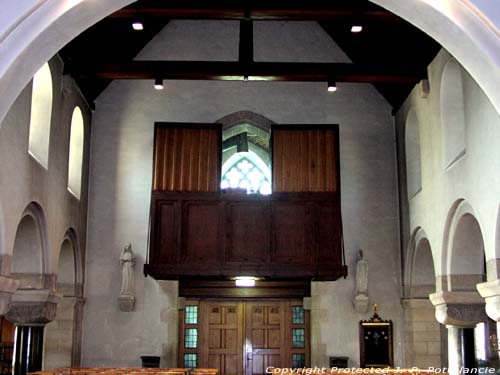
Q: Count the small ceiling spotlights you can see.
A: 4